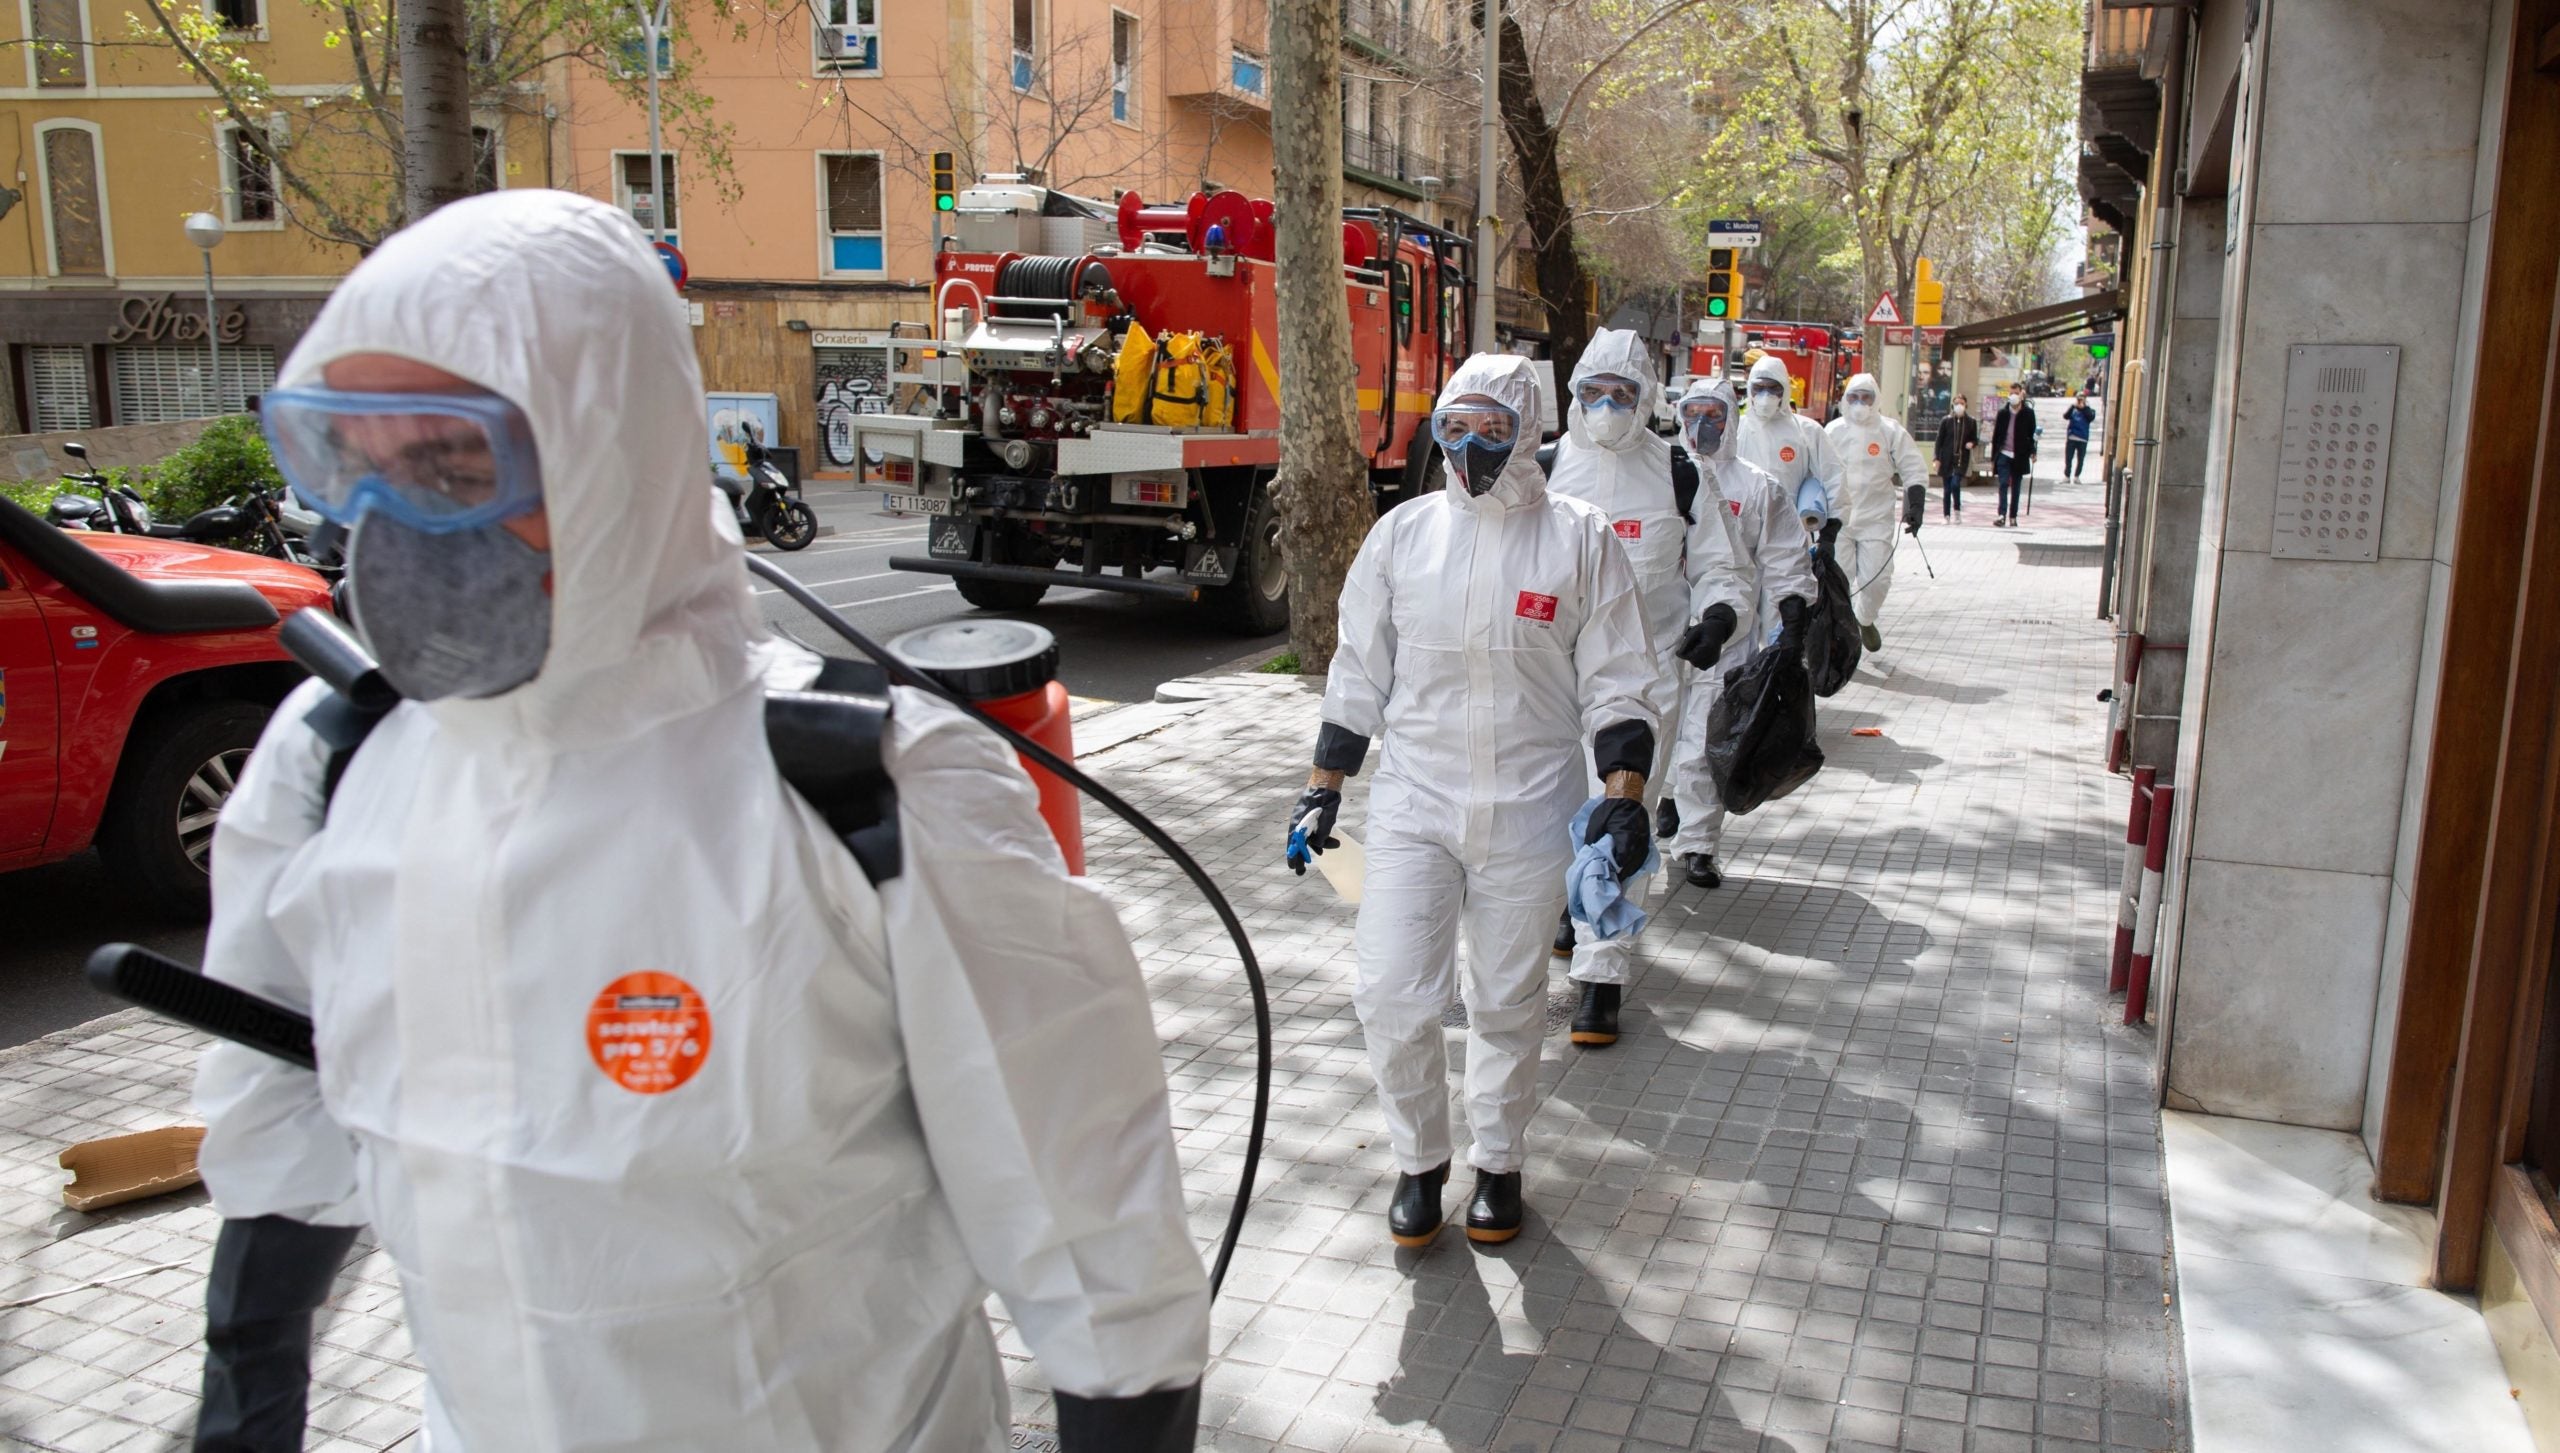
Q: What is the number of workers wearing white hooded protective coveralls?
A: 6